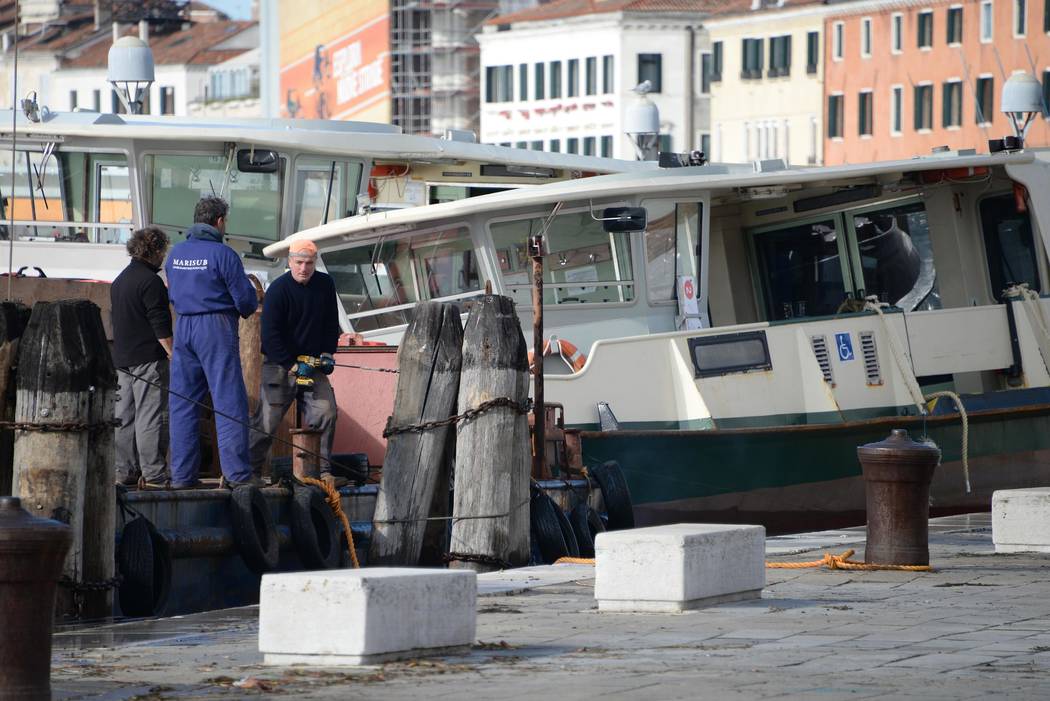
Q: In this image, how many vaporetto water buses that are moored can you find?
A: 2